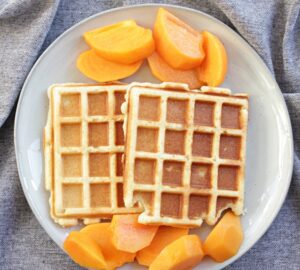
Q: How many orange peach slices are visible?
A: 11